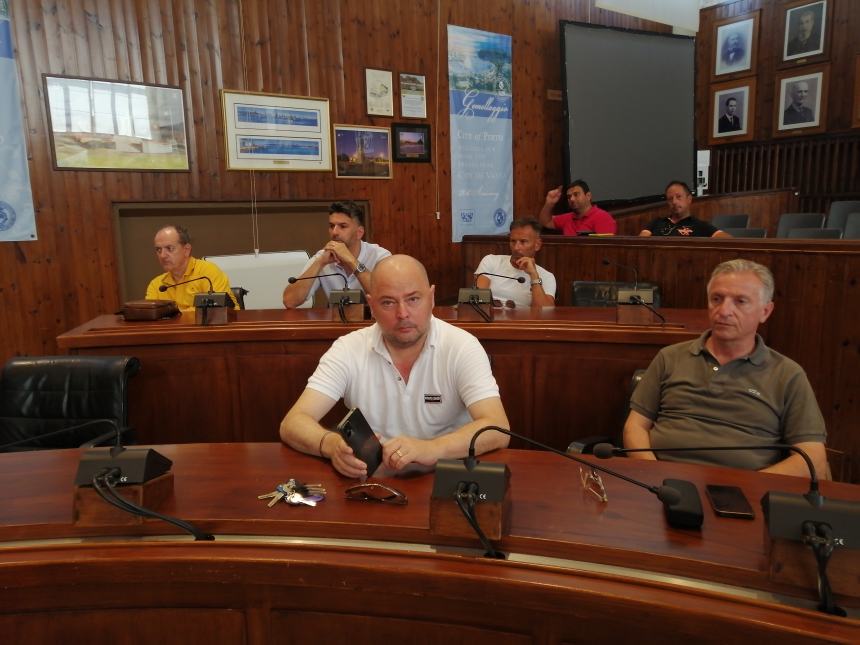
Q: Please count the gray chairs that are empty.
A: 6